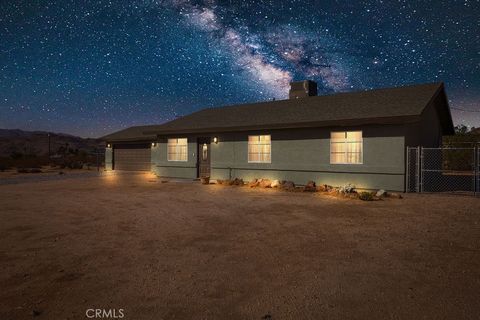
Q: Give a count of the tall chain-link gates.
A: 1